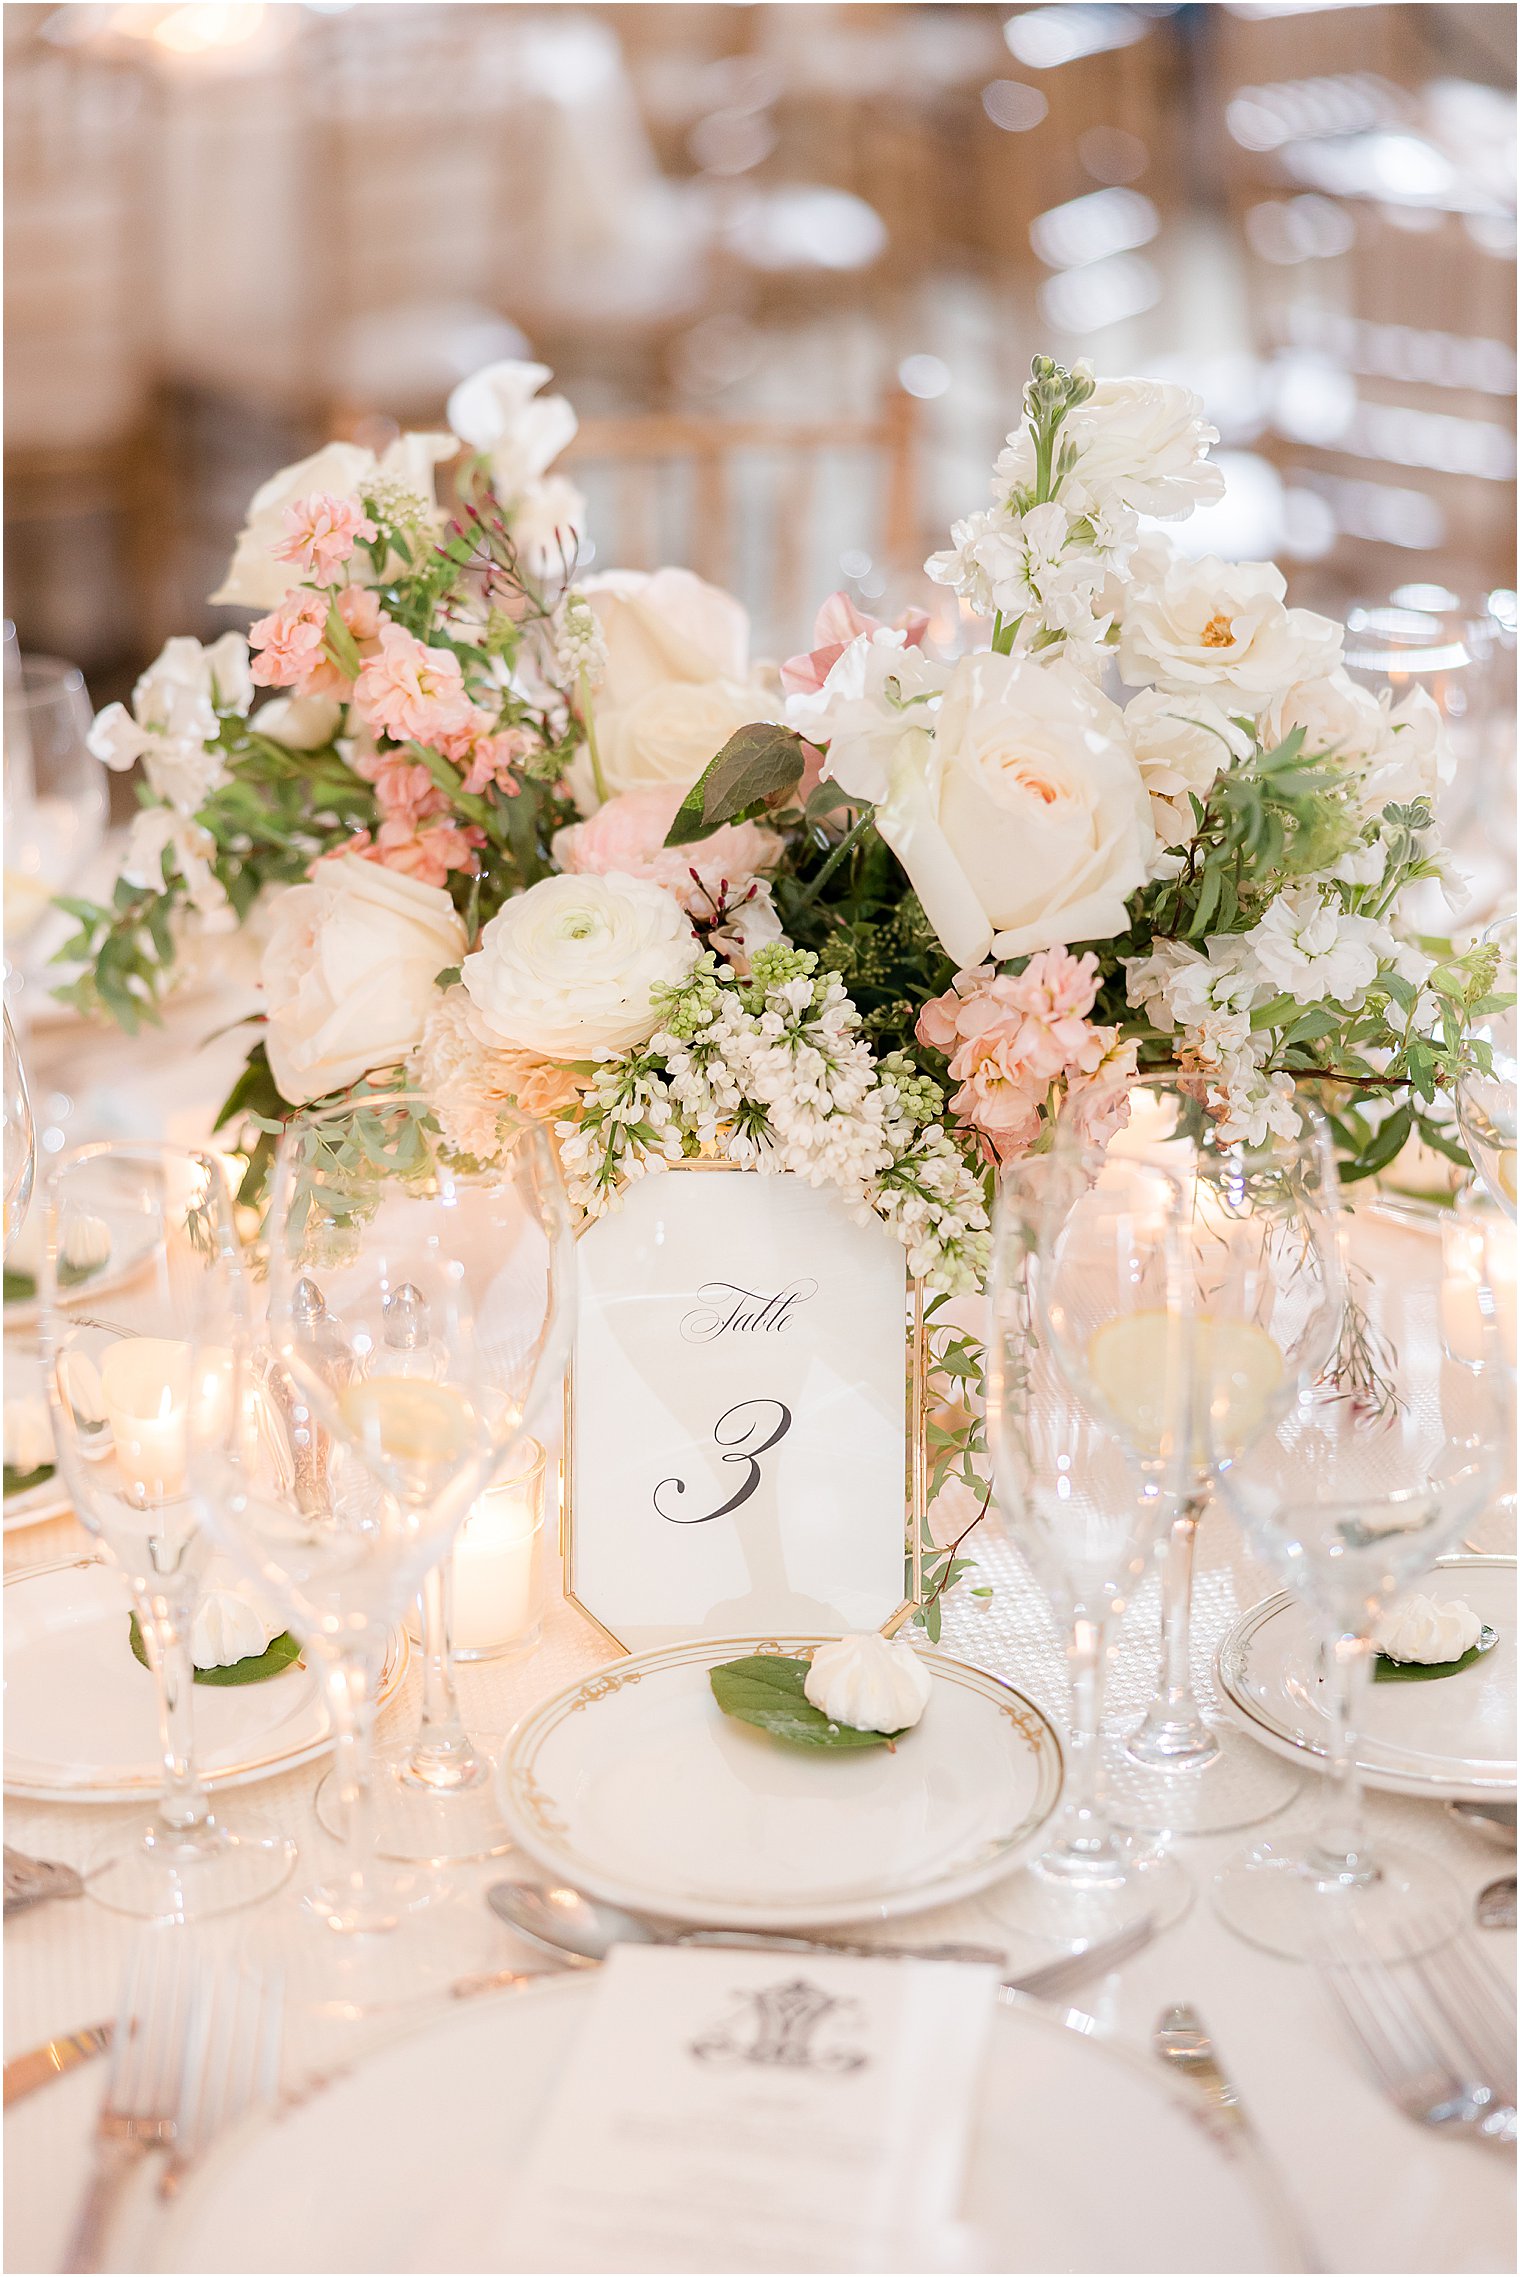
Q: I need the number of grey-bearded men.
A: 0